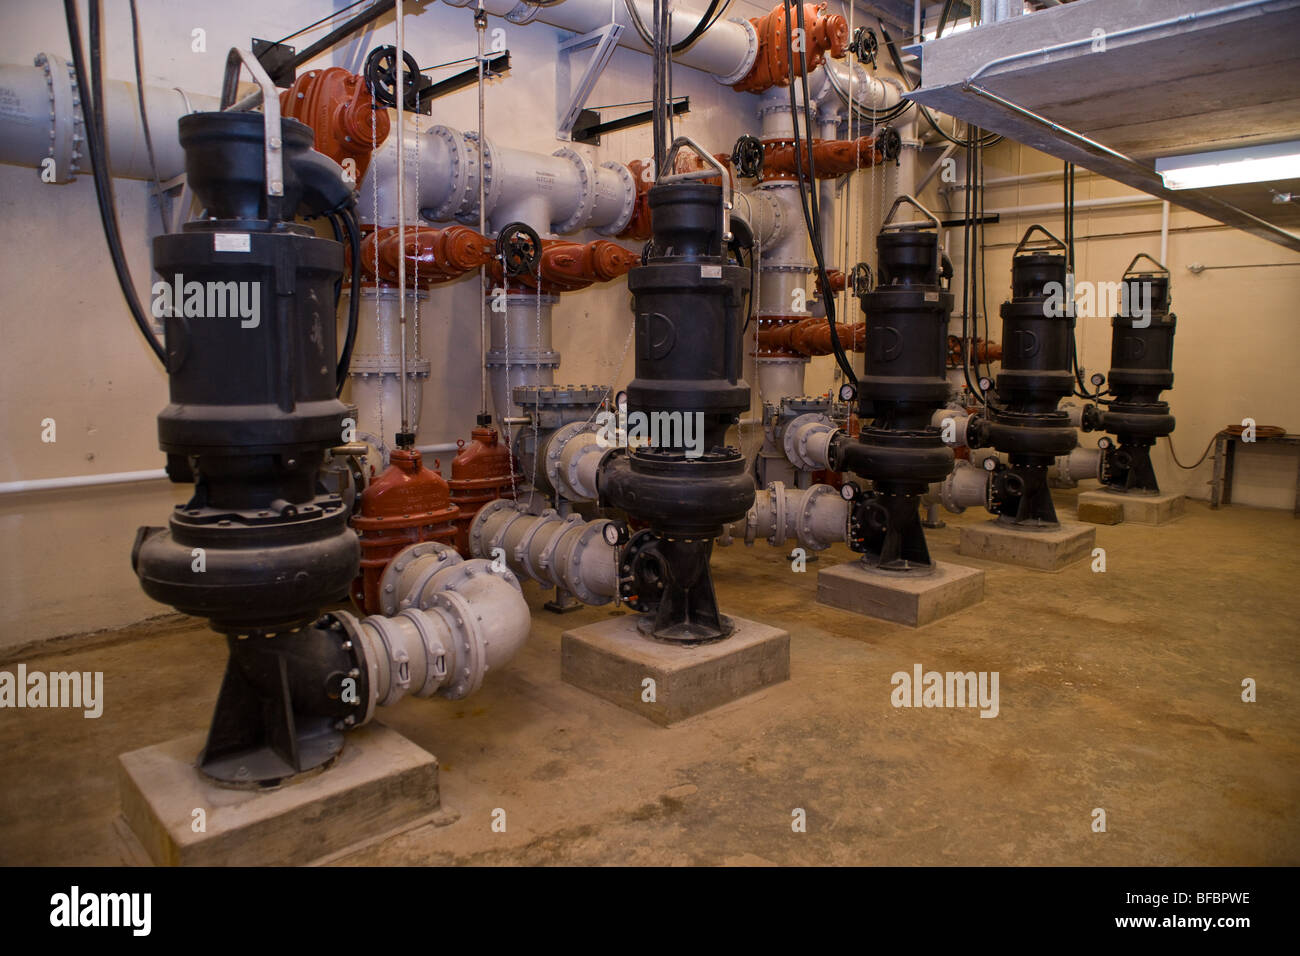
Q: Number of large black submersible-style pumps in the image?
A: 5